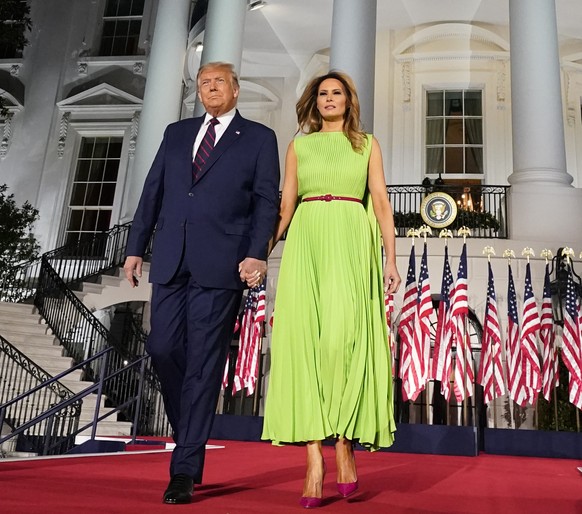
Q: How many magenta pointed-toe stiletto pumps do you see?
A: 2